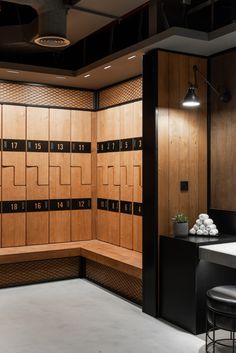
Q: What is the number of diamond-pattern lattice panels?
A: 4